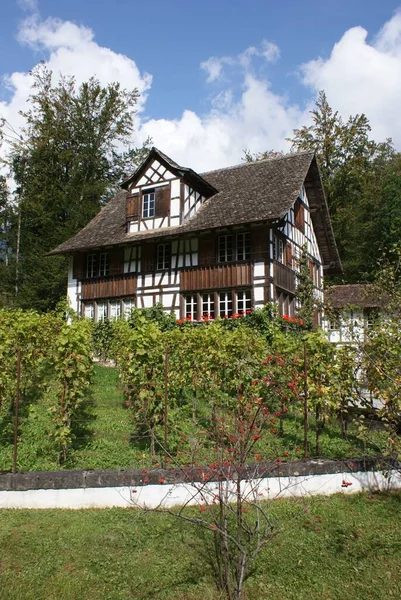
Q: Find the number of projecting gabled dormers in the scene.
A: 1